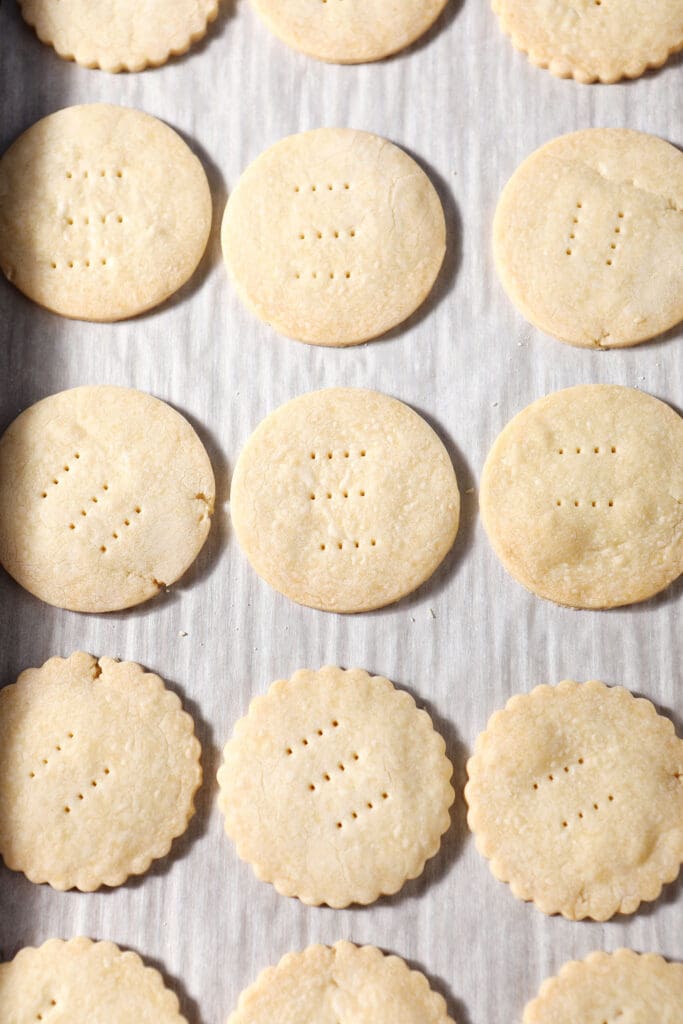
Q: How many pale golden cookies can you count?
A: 15